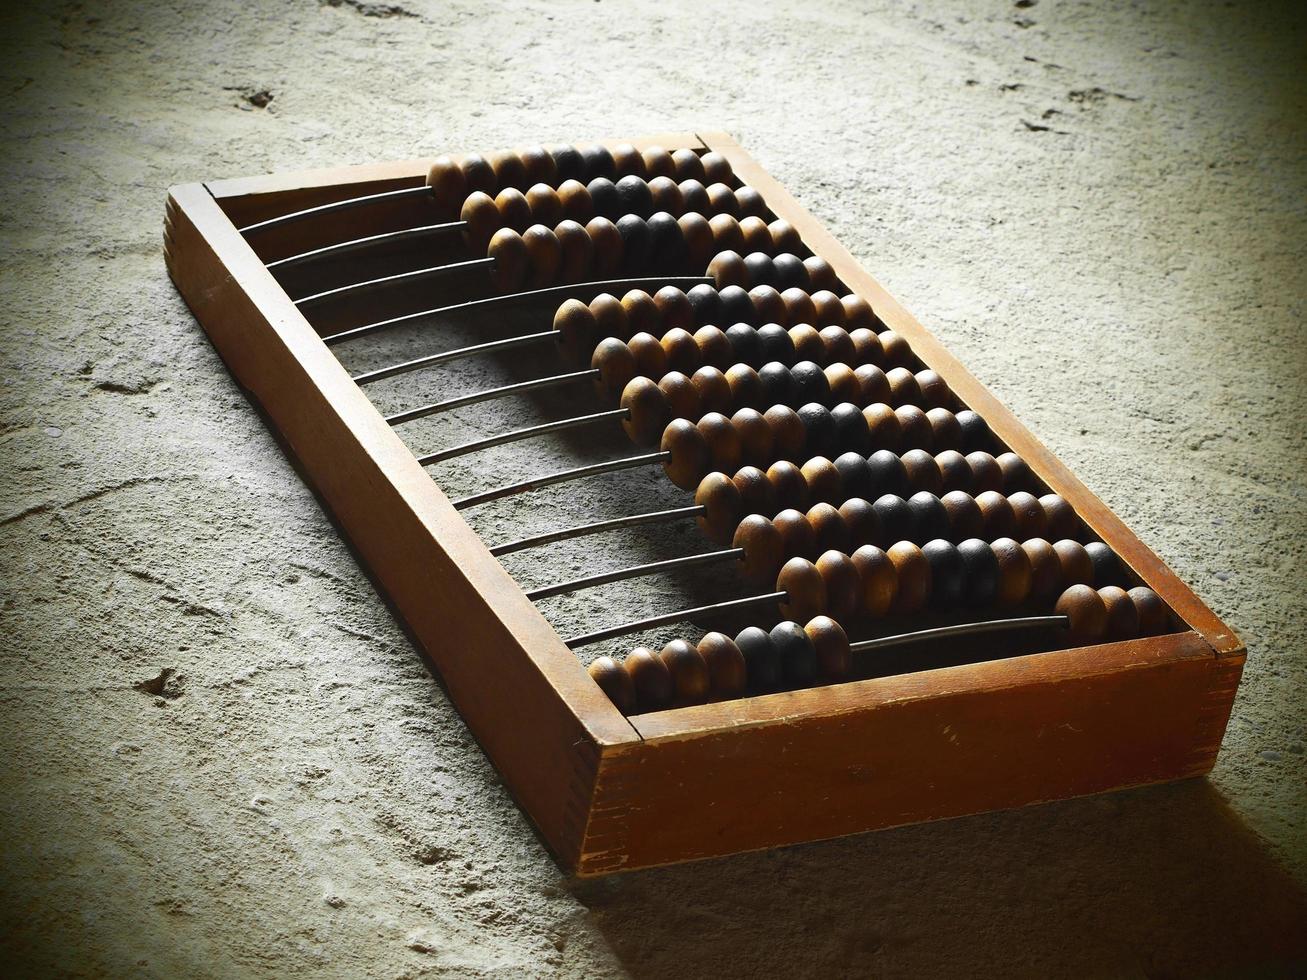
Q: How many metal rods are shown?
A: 12